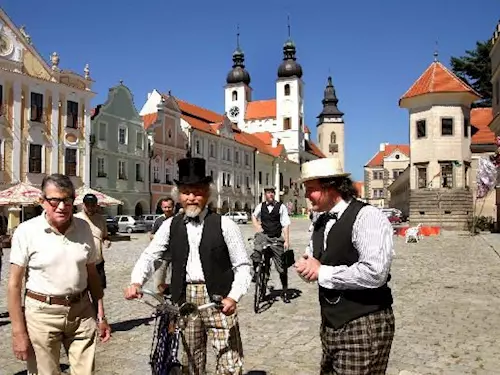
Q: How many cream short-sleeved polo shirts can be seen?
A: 1